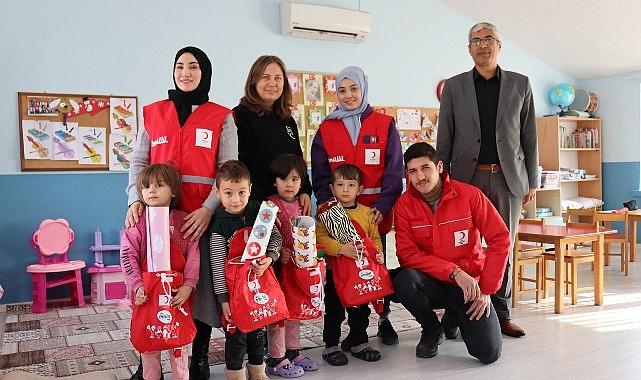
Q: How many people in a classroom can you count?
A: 9